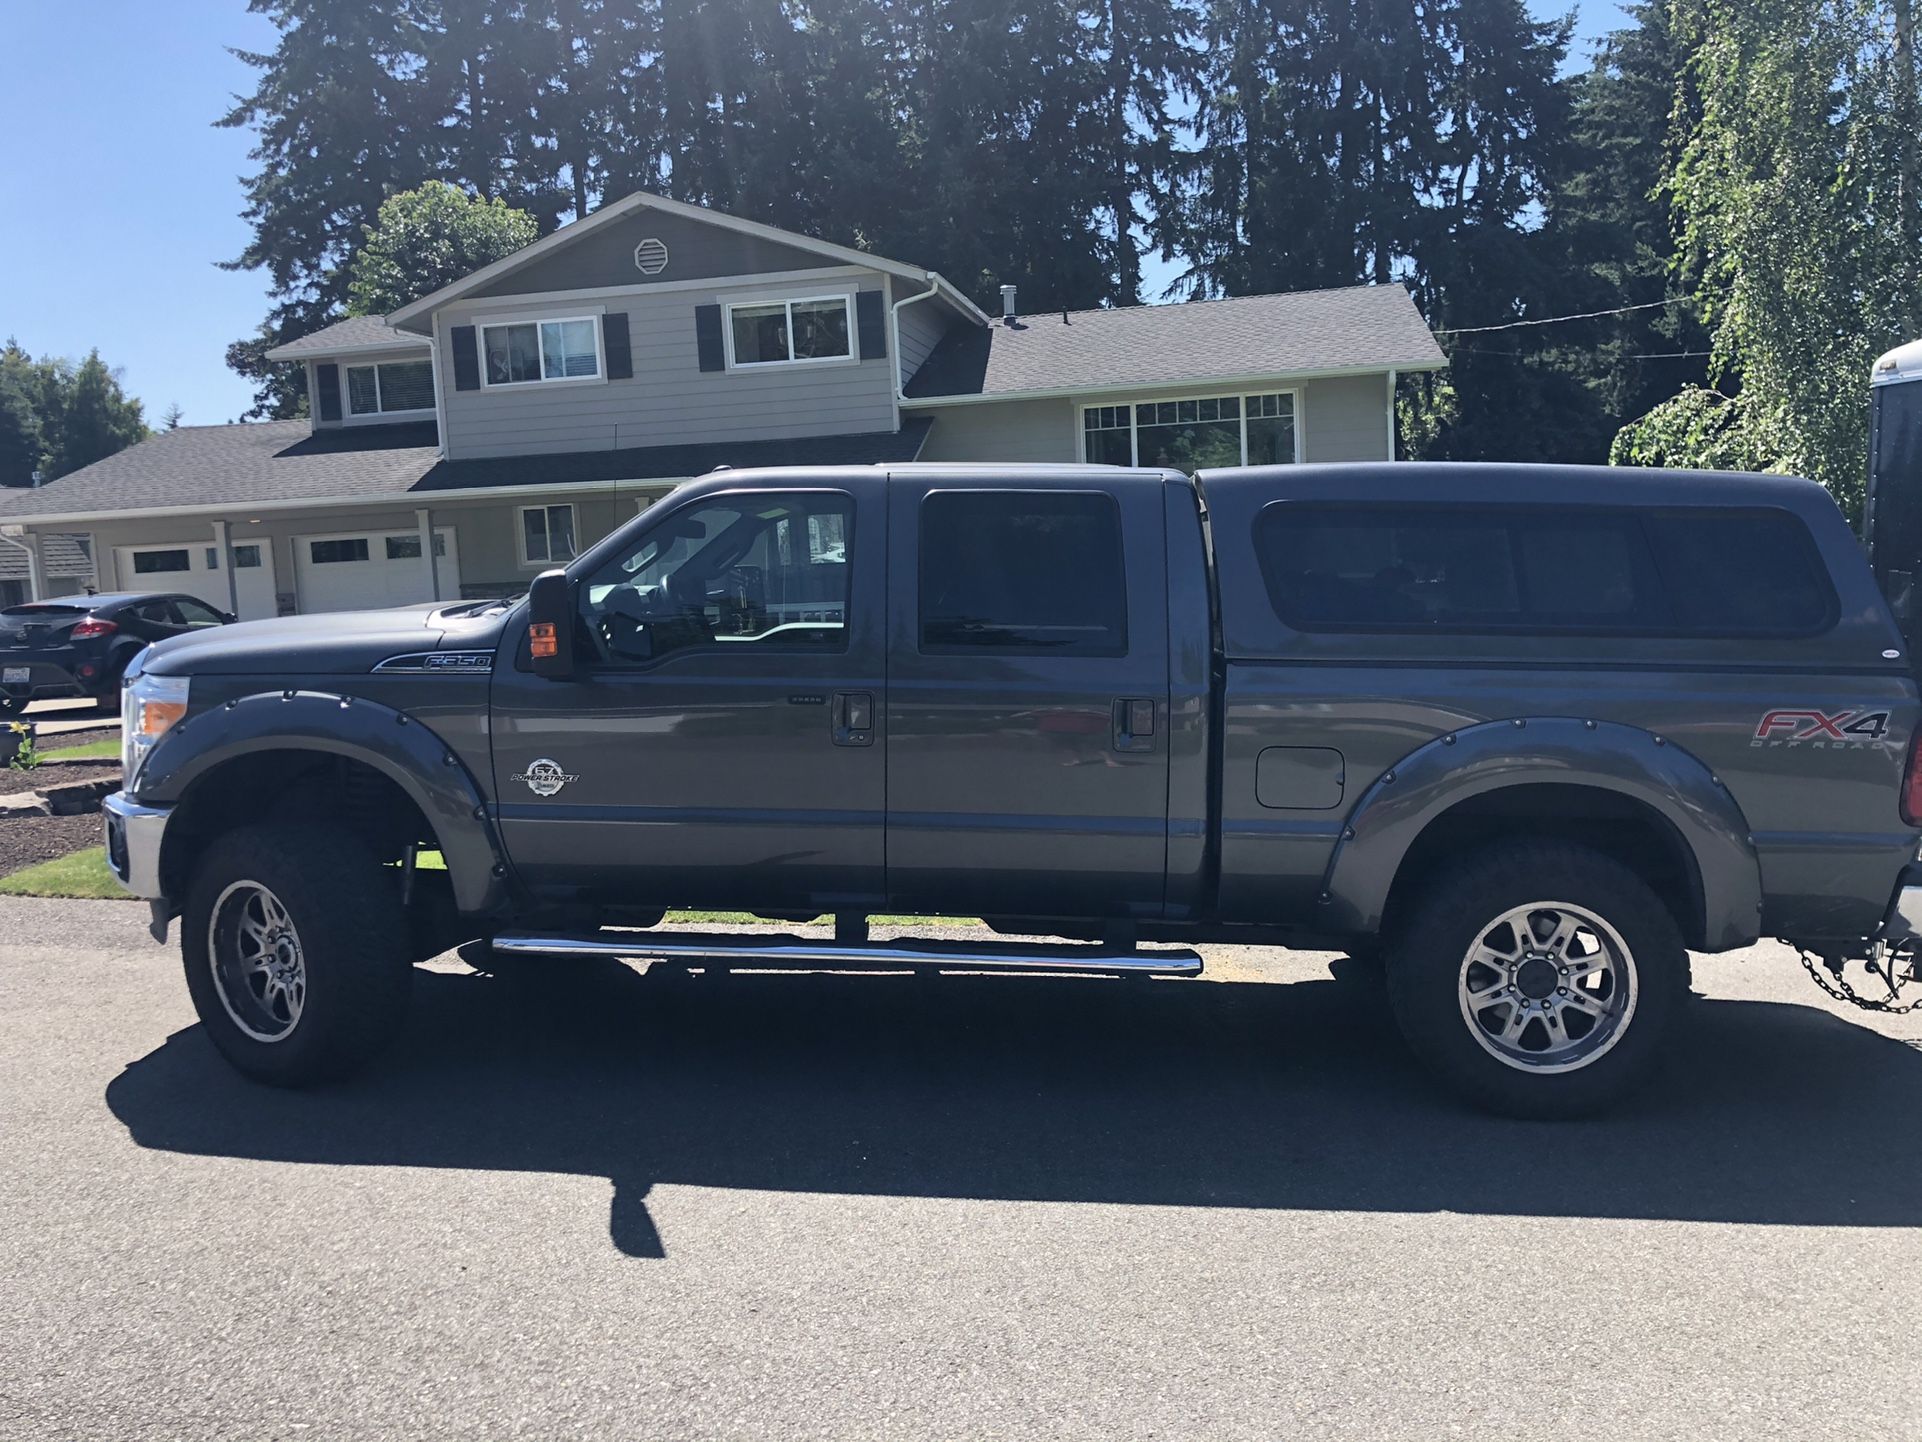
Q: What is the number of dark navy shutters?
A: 5